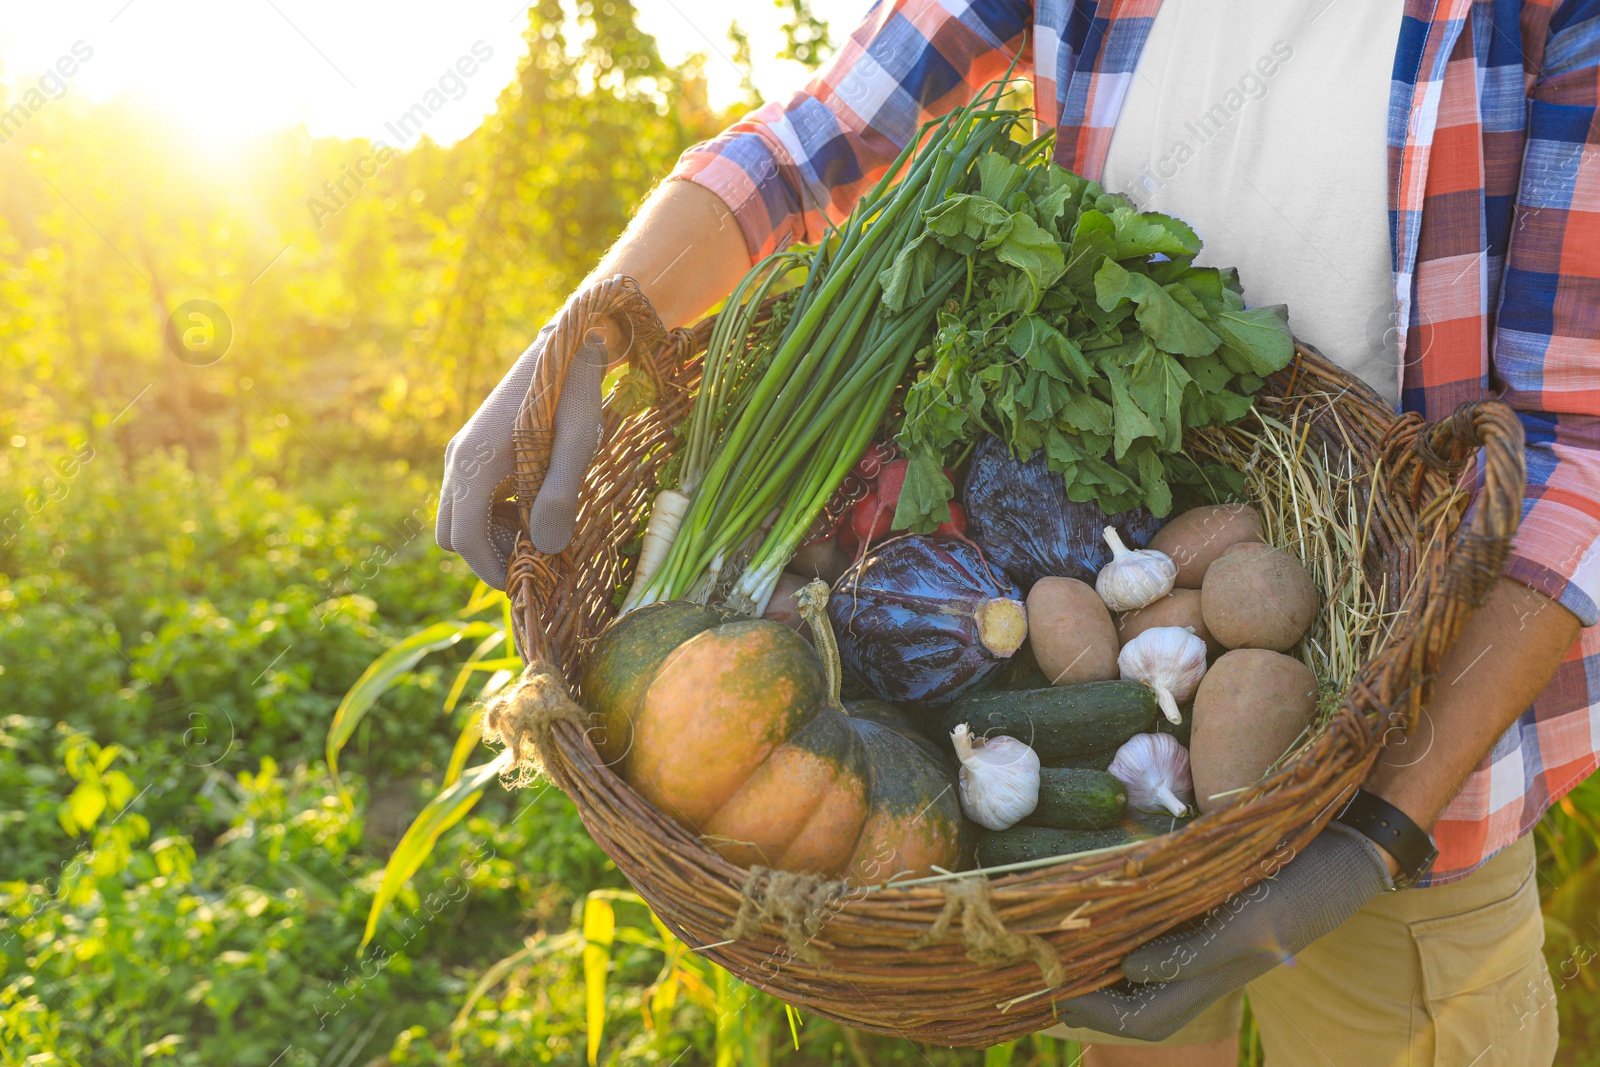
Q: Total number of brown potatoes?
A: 5